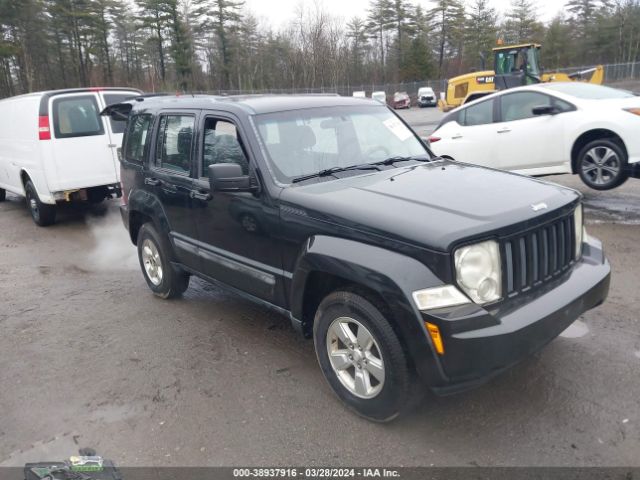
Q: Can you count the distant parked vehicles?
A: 4